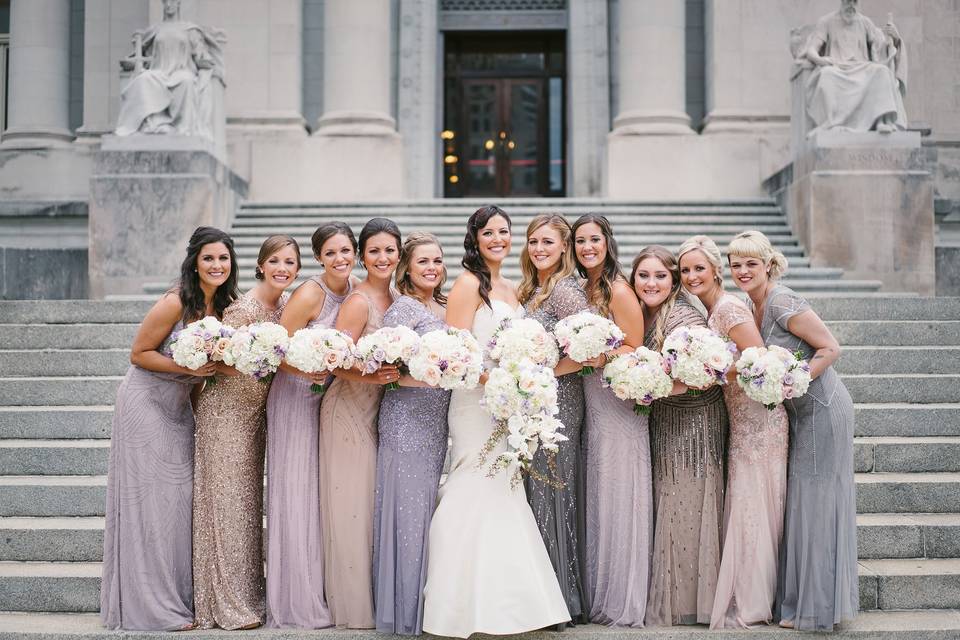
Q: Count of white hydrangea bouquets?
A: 11